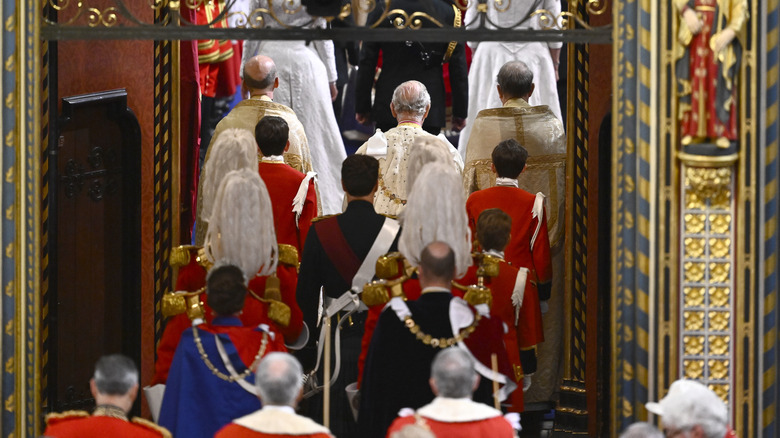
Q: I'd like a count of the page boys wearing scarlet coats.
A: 3